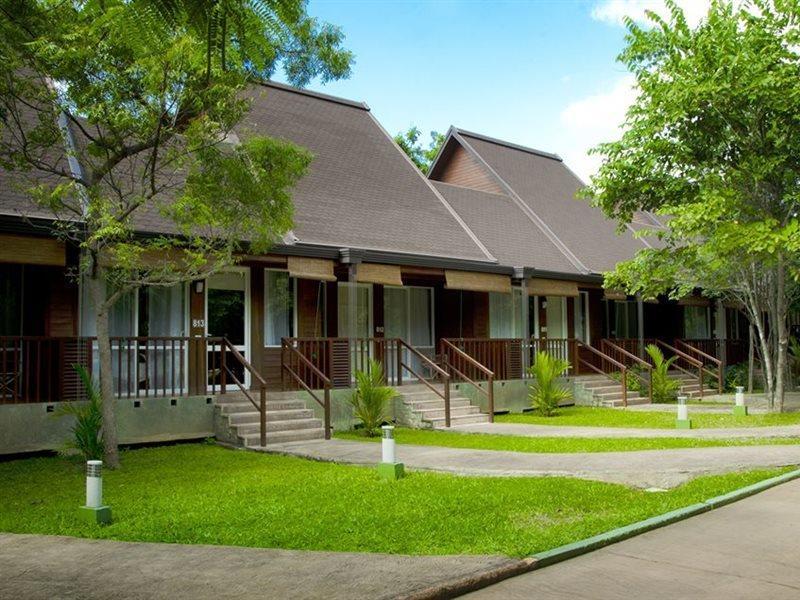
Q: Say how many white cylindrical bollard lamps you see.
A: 4